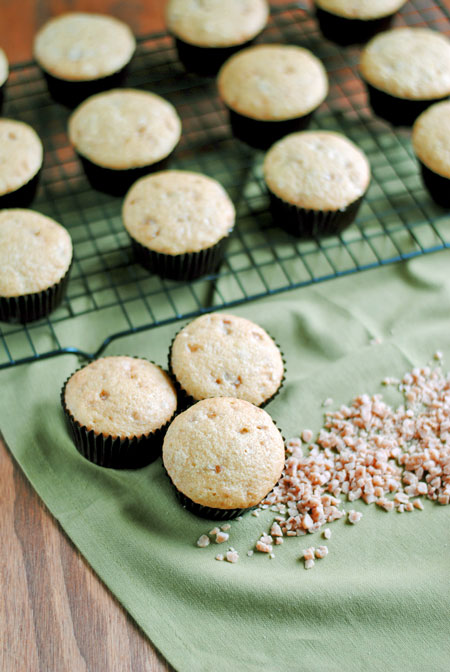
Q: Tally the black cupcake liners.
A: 15